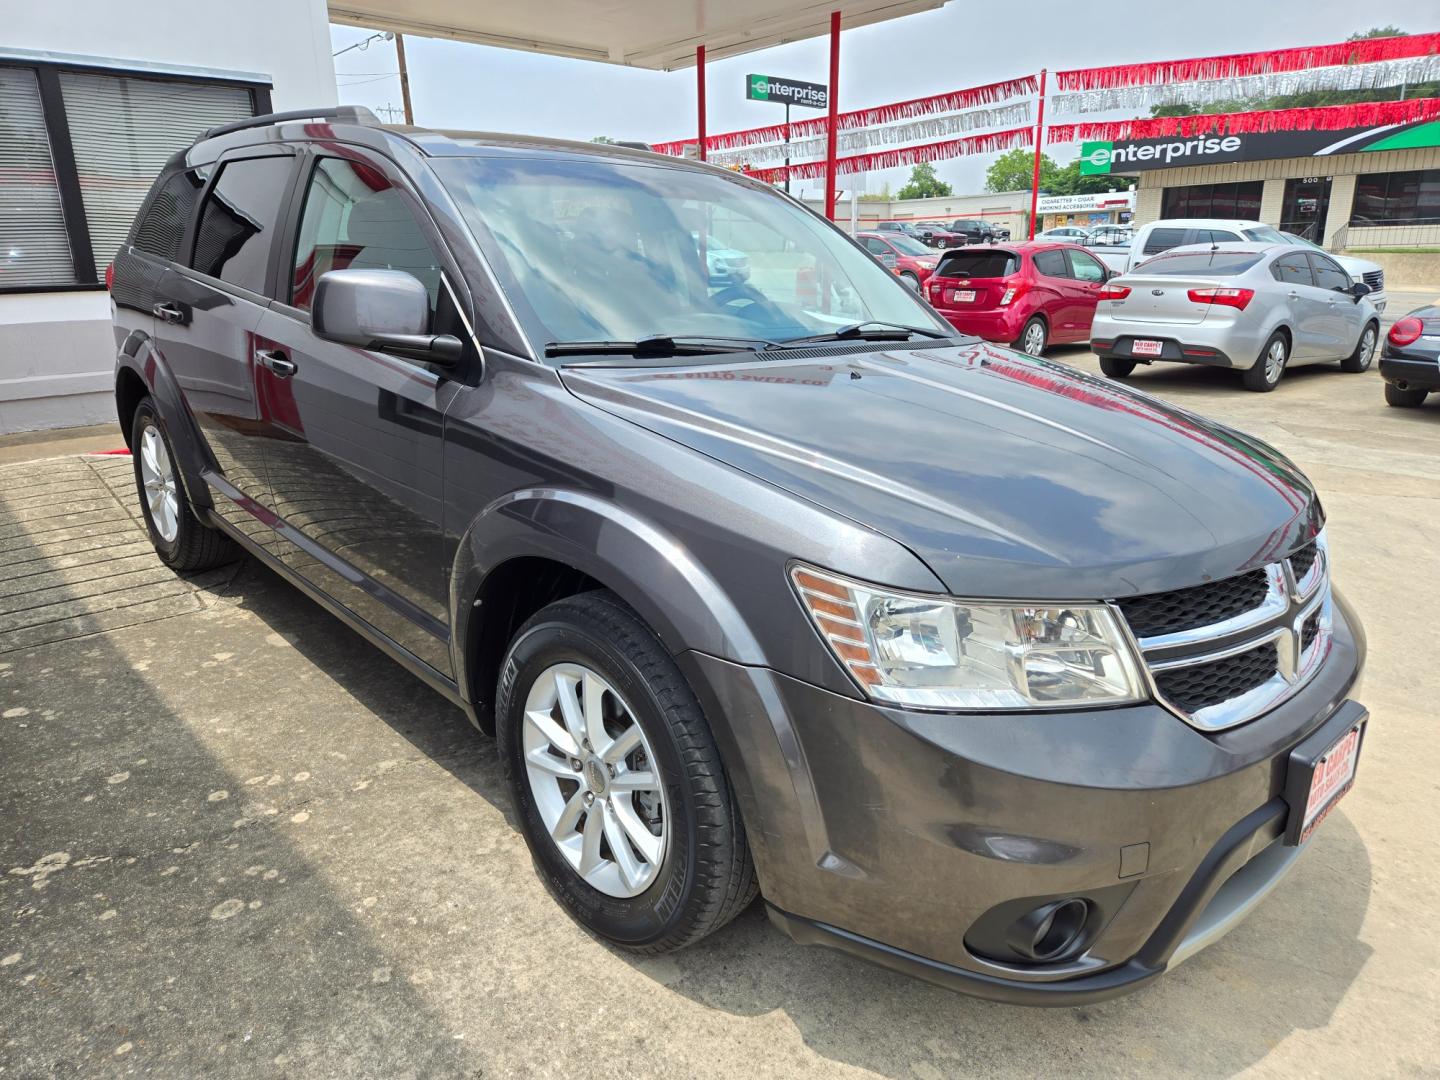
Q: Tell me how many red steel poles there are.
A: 3